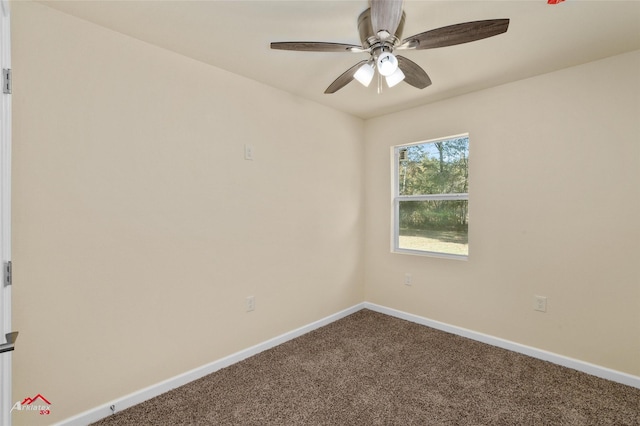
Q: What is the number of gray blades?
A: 5